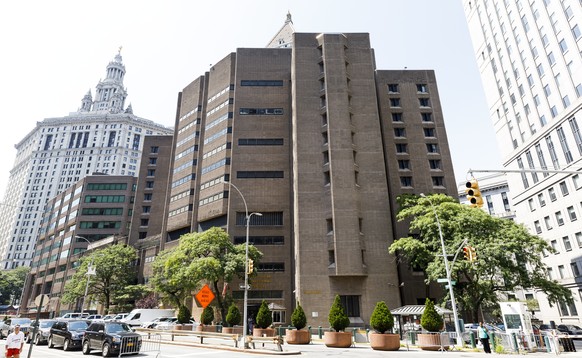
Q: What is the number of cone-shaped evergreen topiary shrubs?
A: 8